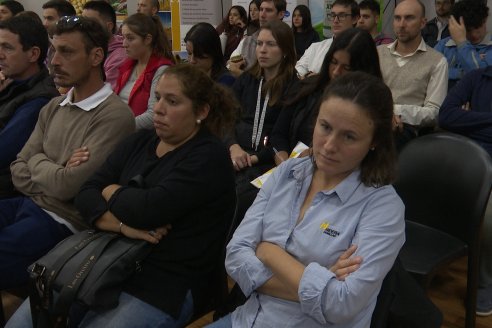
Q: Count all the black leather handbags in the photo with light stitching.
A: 1